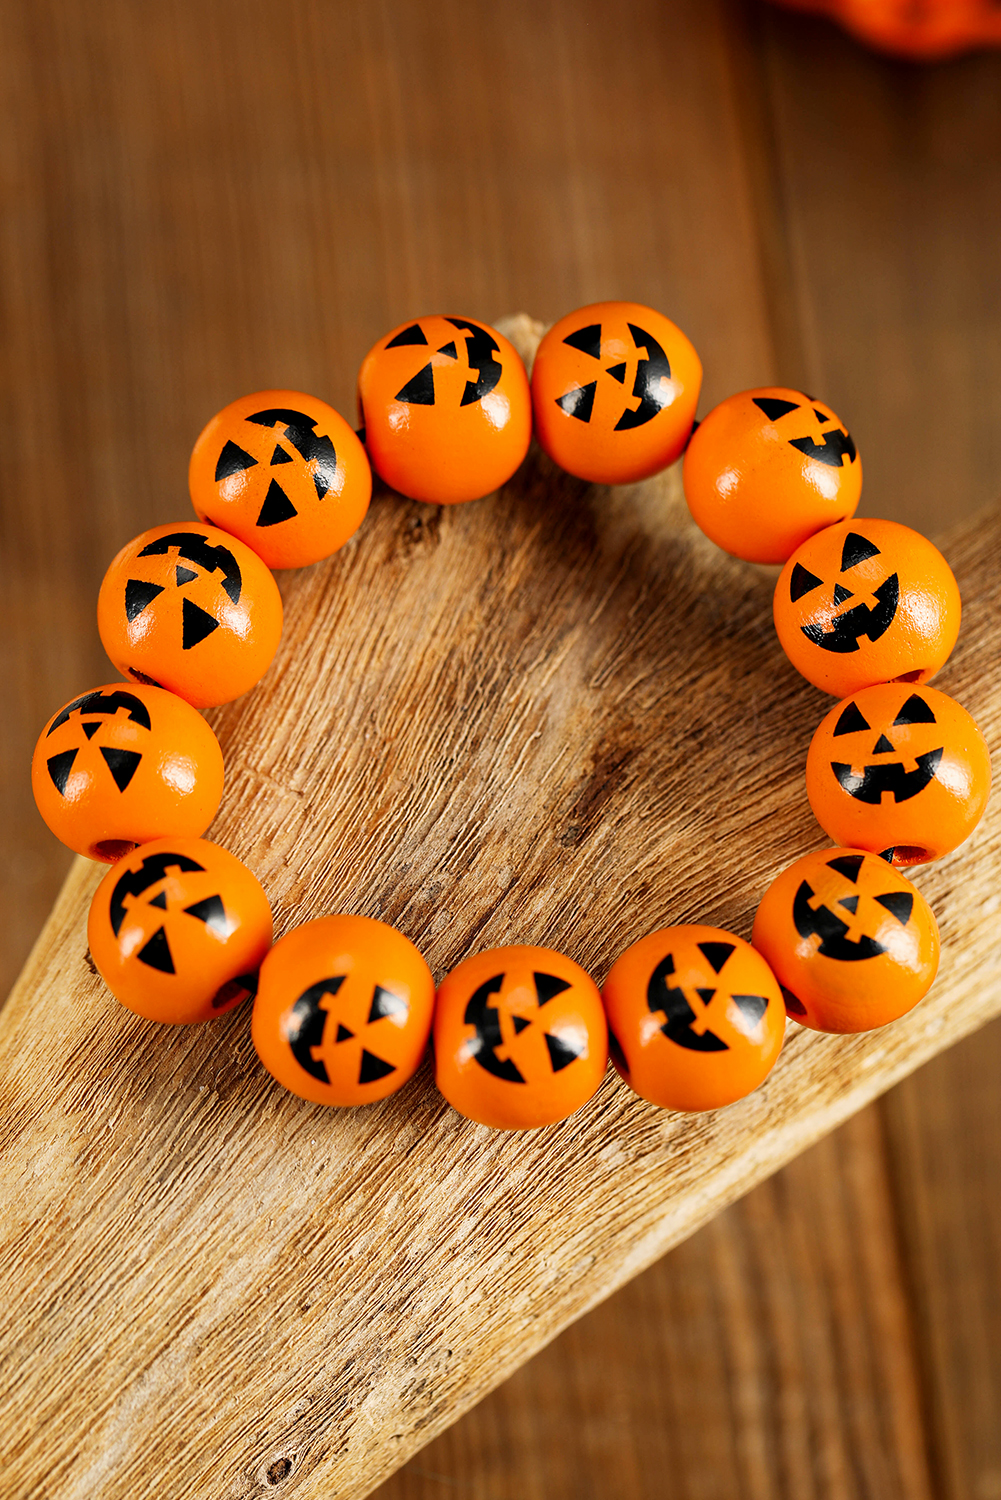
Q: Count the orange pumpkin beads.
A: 13